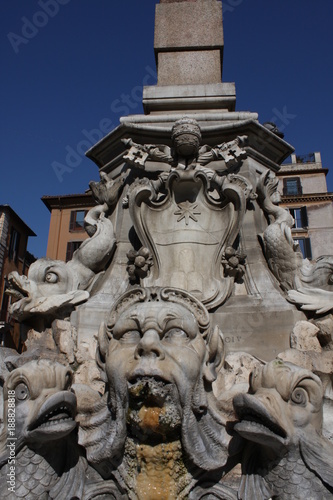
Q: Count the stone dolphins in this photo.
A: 4